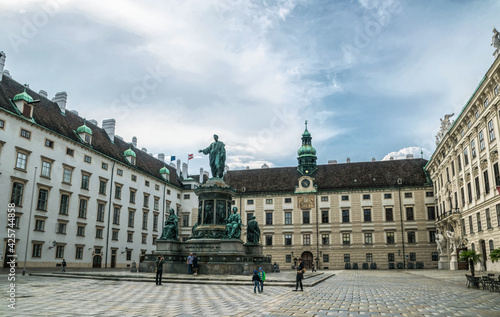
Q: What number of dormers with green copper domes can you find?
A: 4